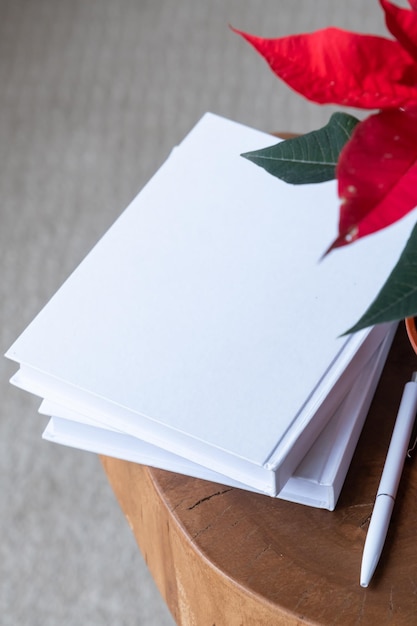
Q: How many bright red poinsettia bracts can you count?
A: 3